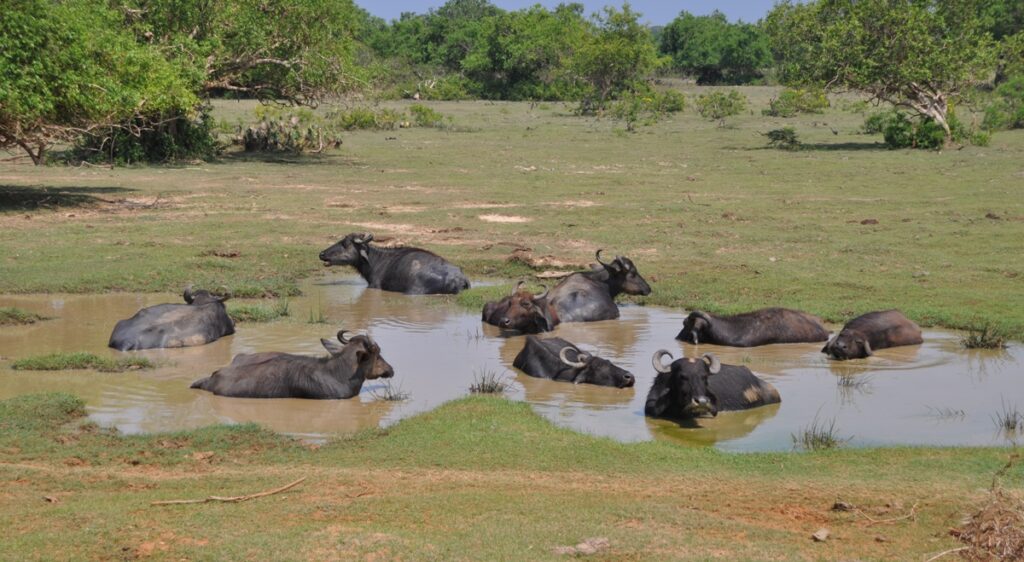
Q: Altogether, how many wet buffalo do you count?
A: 9